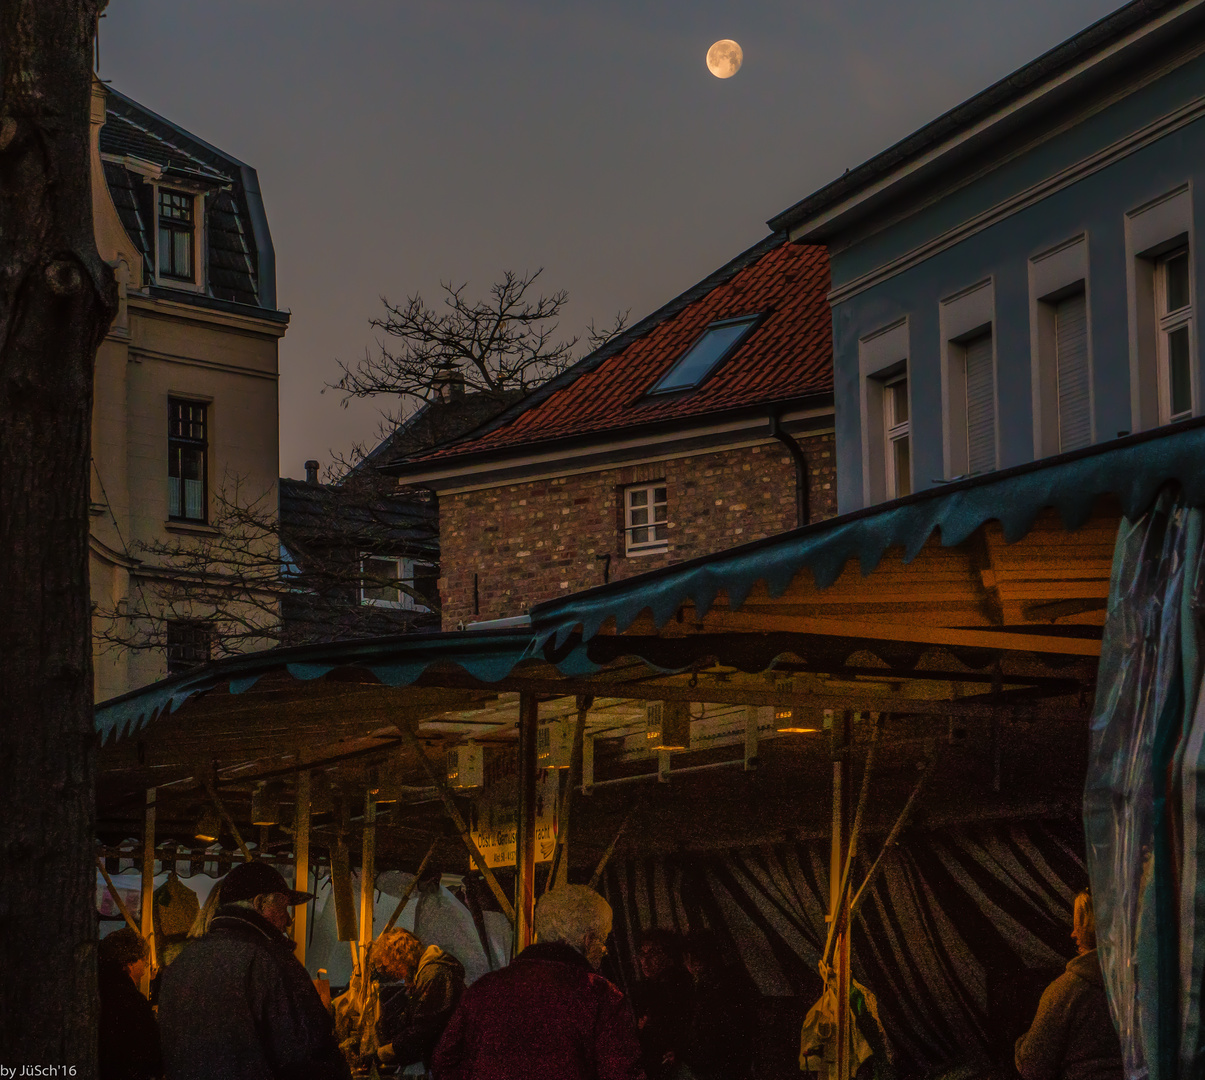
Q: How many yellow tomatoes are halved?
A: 0